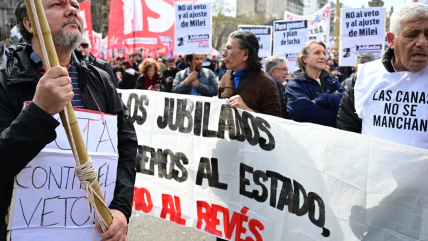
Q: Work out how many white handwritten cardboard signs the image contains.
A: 1